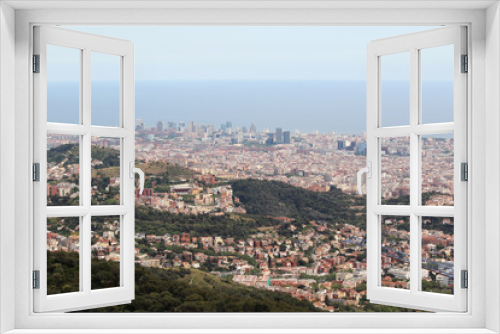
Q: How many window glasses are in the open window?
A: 12